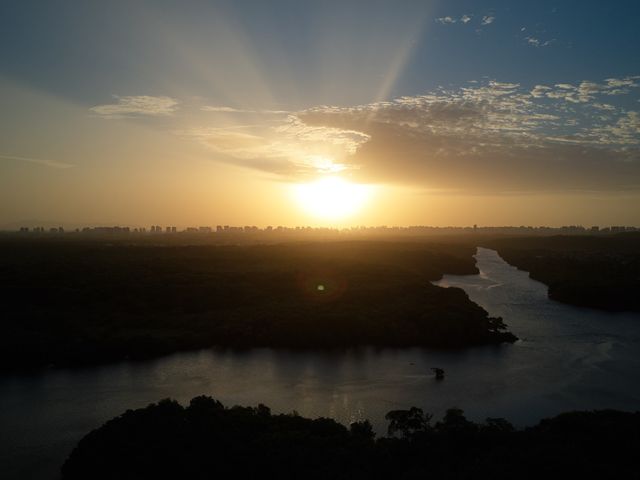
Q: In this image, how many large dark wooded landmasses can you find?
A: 3